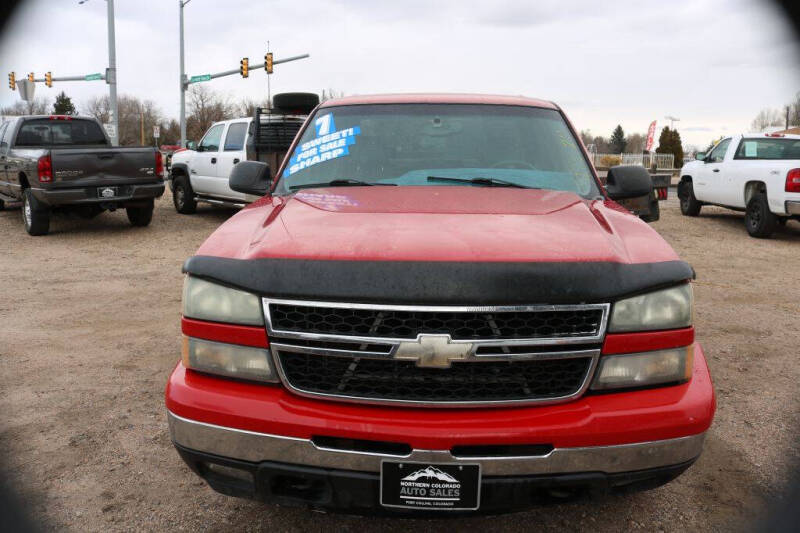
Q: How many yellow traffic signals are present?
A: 5